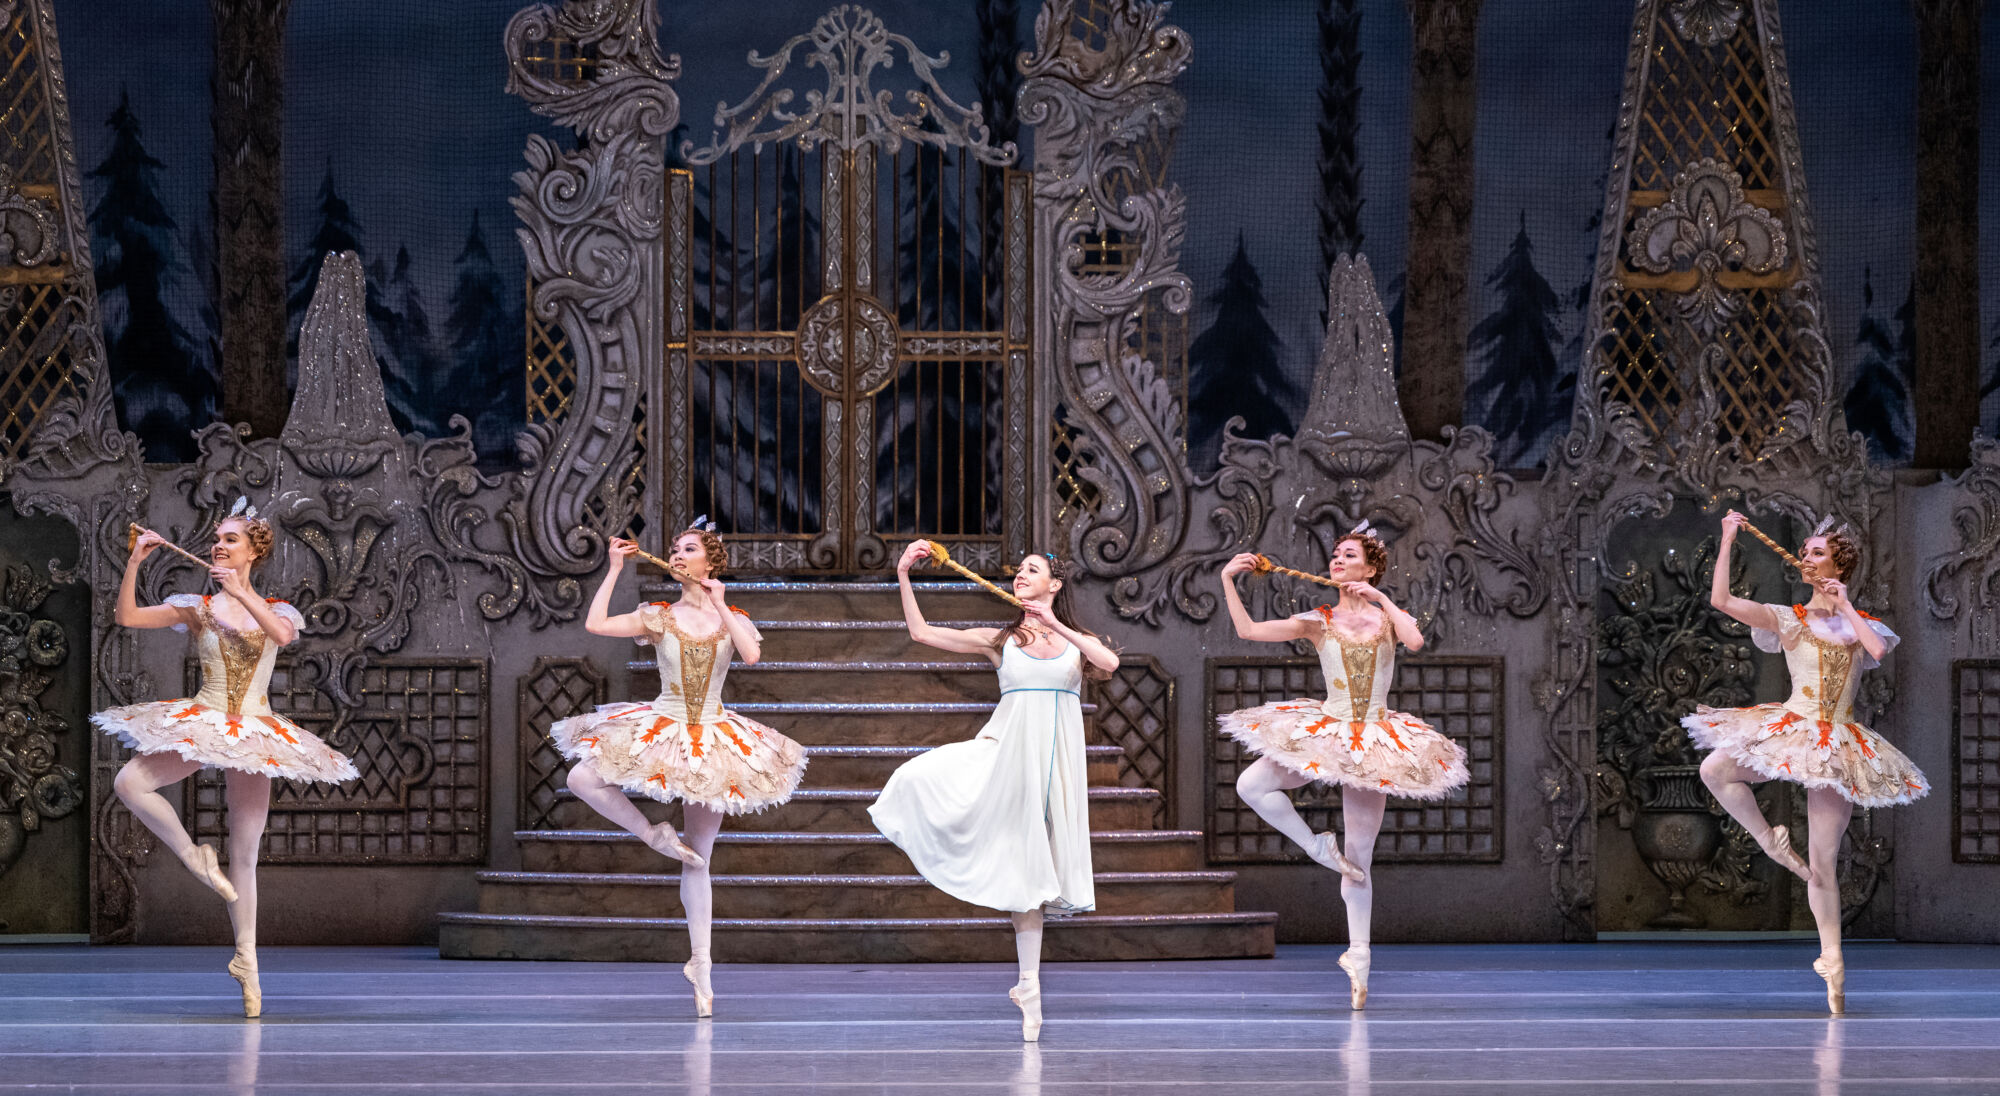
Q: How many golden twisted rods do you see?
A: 5